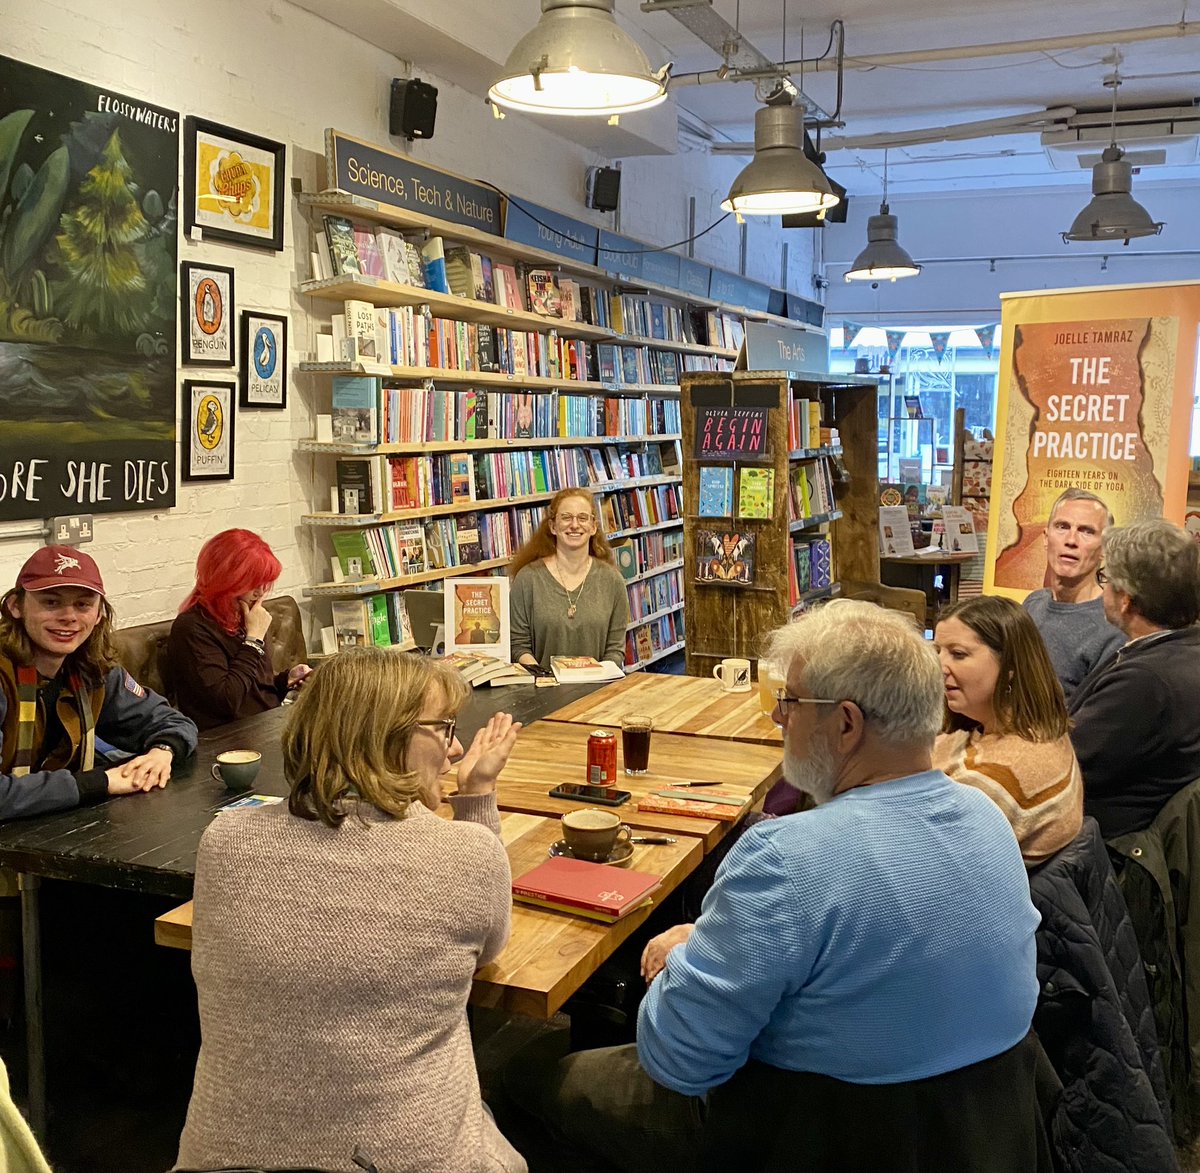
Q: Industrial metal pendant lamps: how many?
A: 4